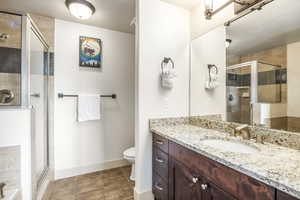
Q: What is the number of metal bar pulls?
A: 3